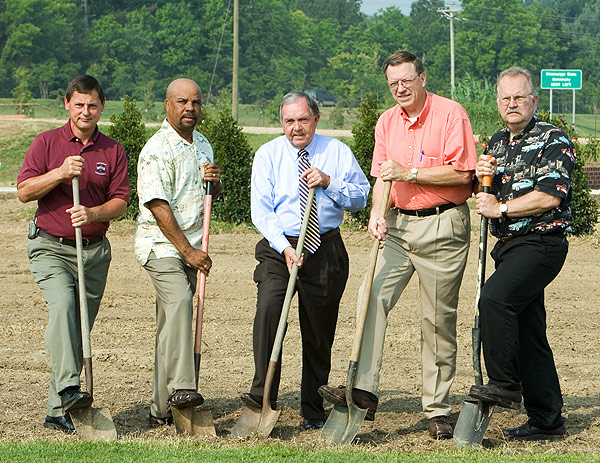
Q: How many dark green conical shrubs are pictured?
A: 4